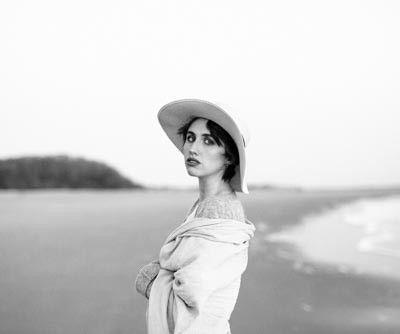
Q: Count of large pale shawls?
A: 1